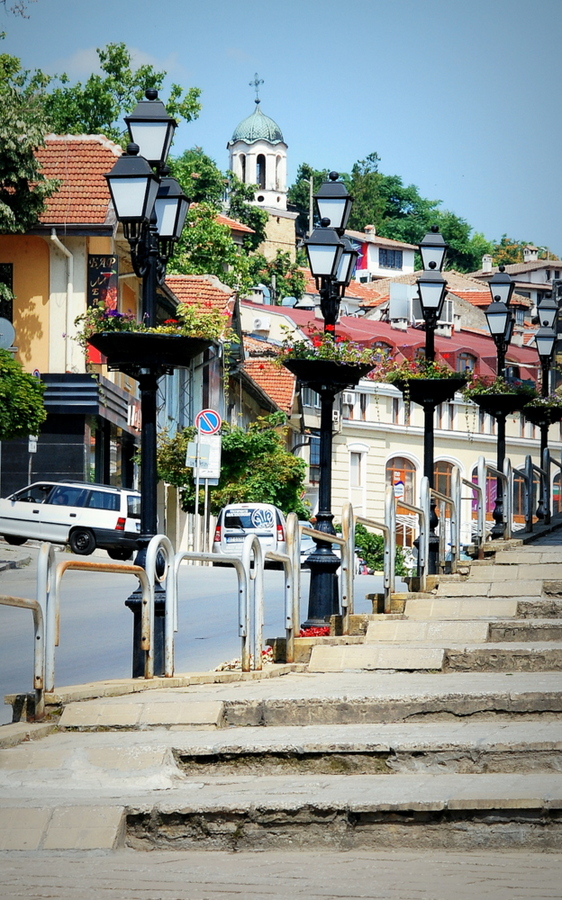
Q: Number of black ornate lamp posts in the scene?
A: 5